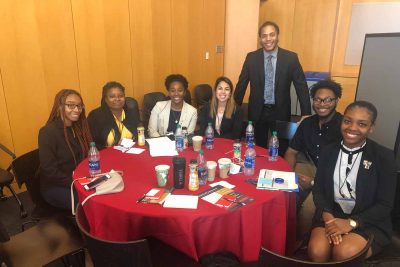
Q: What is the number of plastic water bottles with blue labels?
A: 7